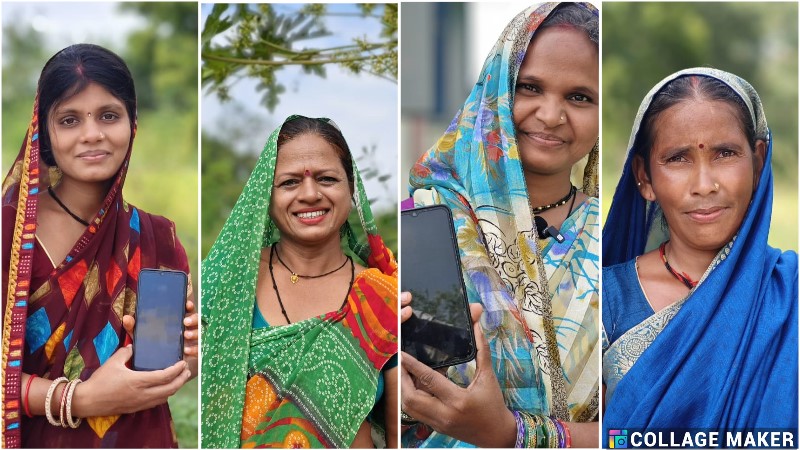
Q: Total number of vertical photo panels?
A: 4